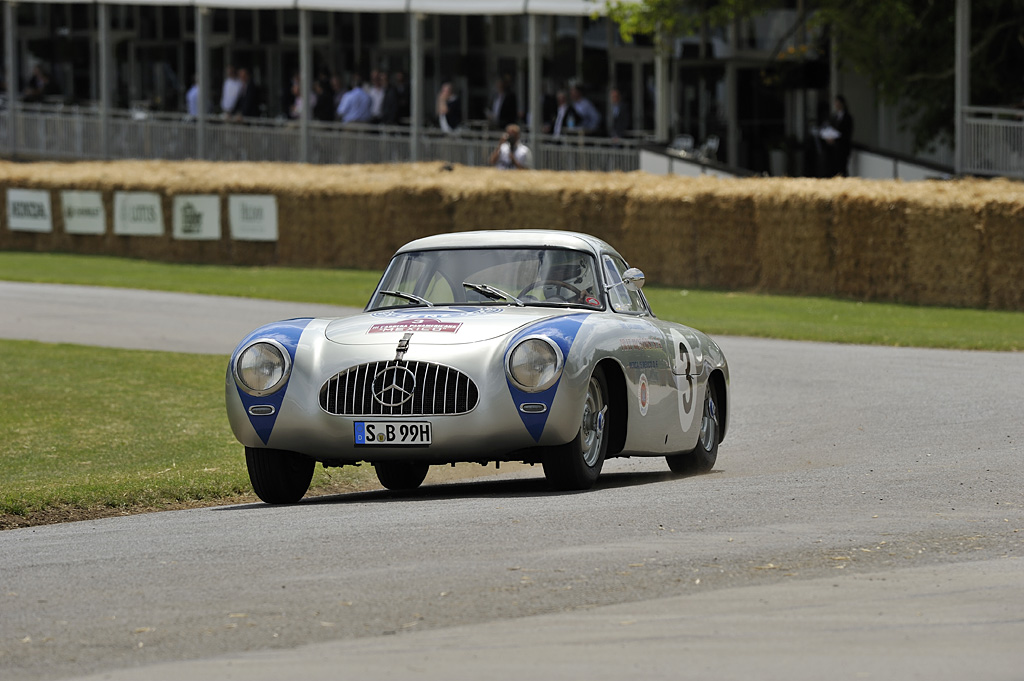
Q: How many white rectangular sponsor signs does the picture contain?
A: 5